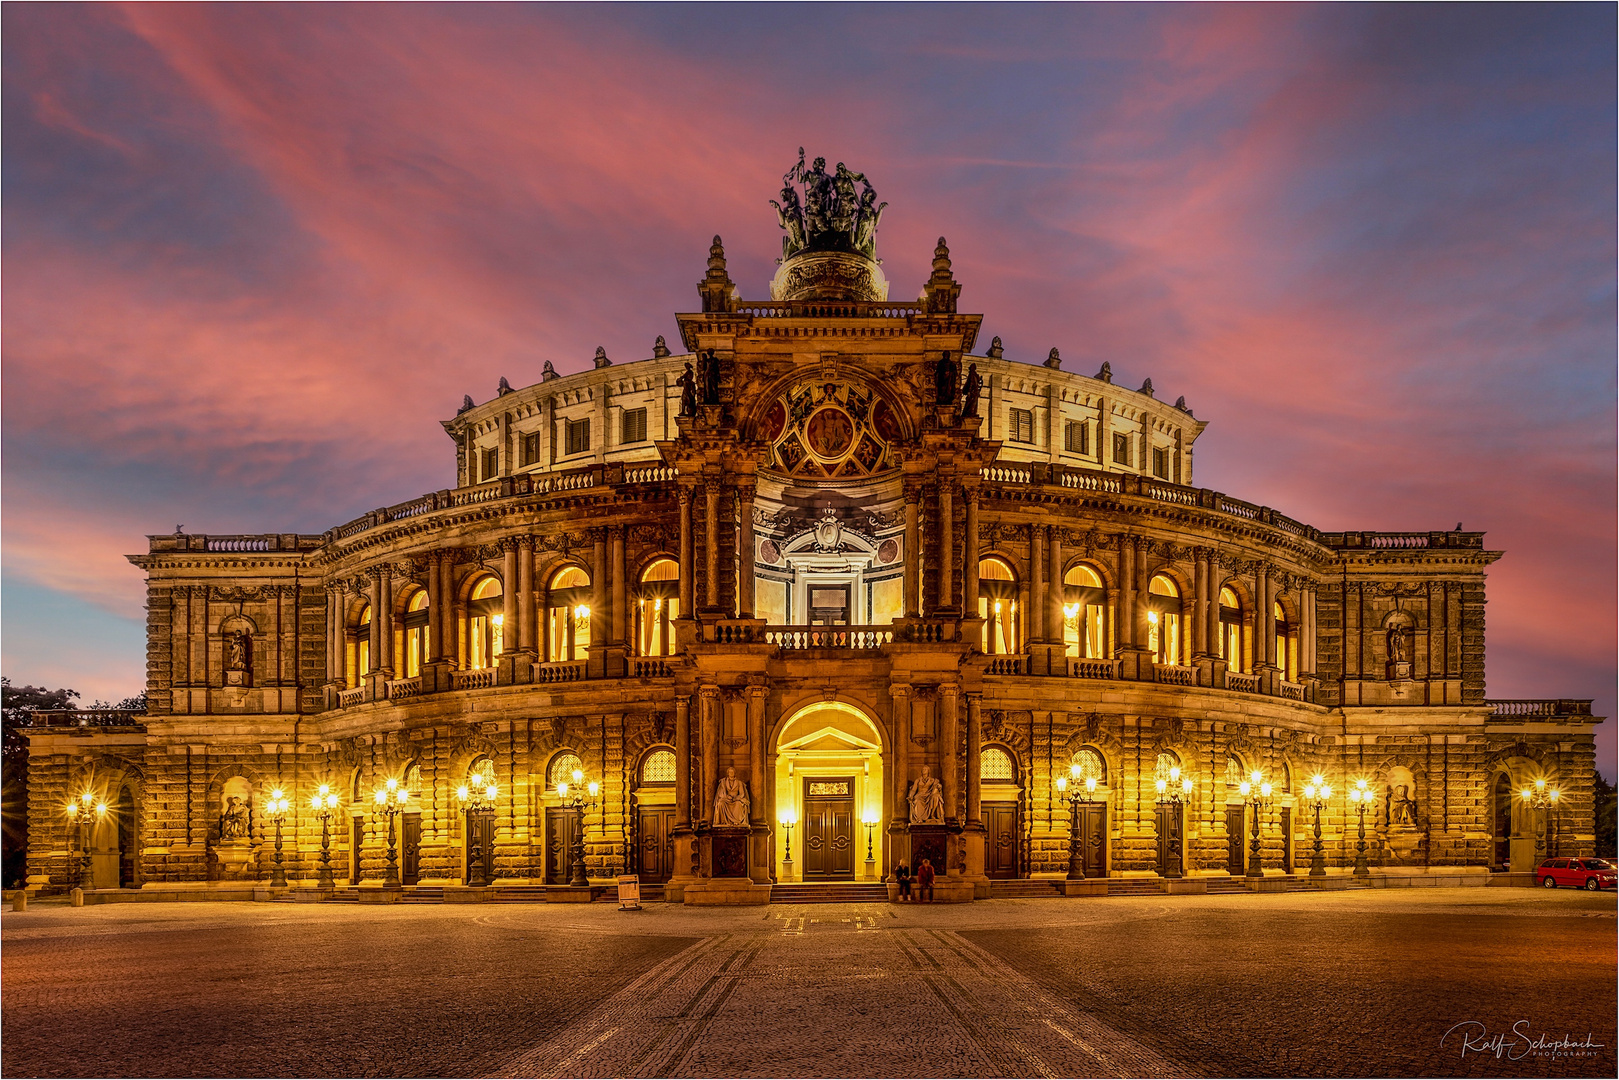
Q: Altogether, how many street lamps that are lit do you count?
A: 12